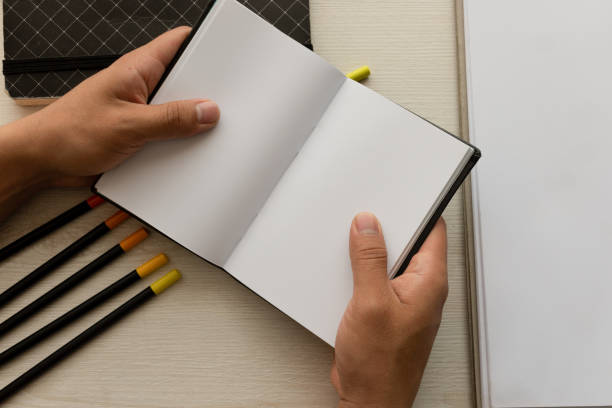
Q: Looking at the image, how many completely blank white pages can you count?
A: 3